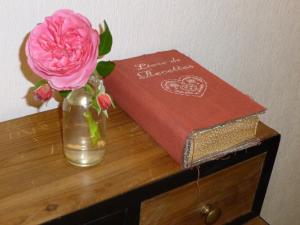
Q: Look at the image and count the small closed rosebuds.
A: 2